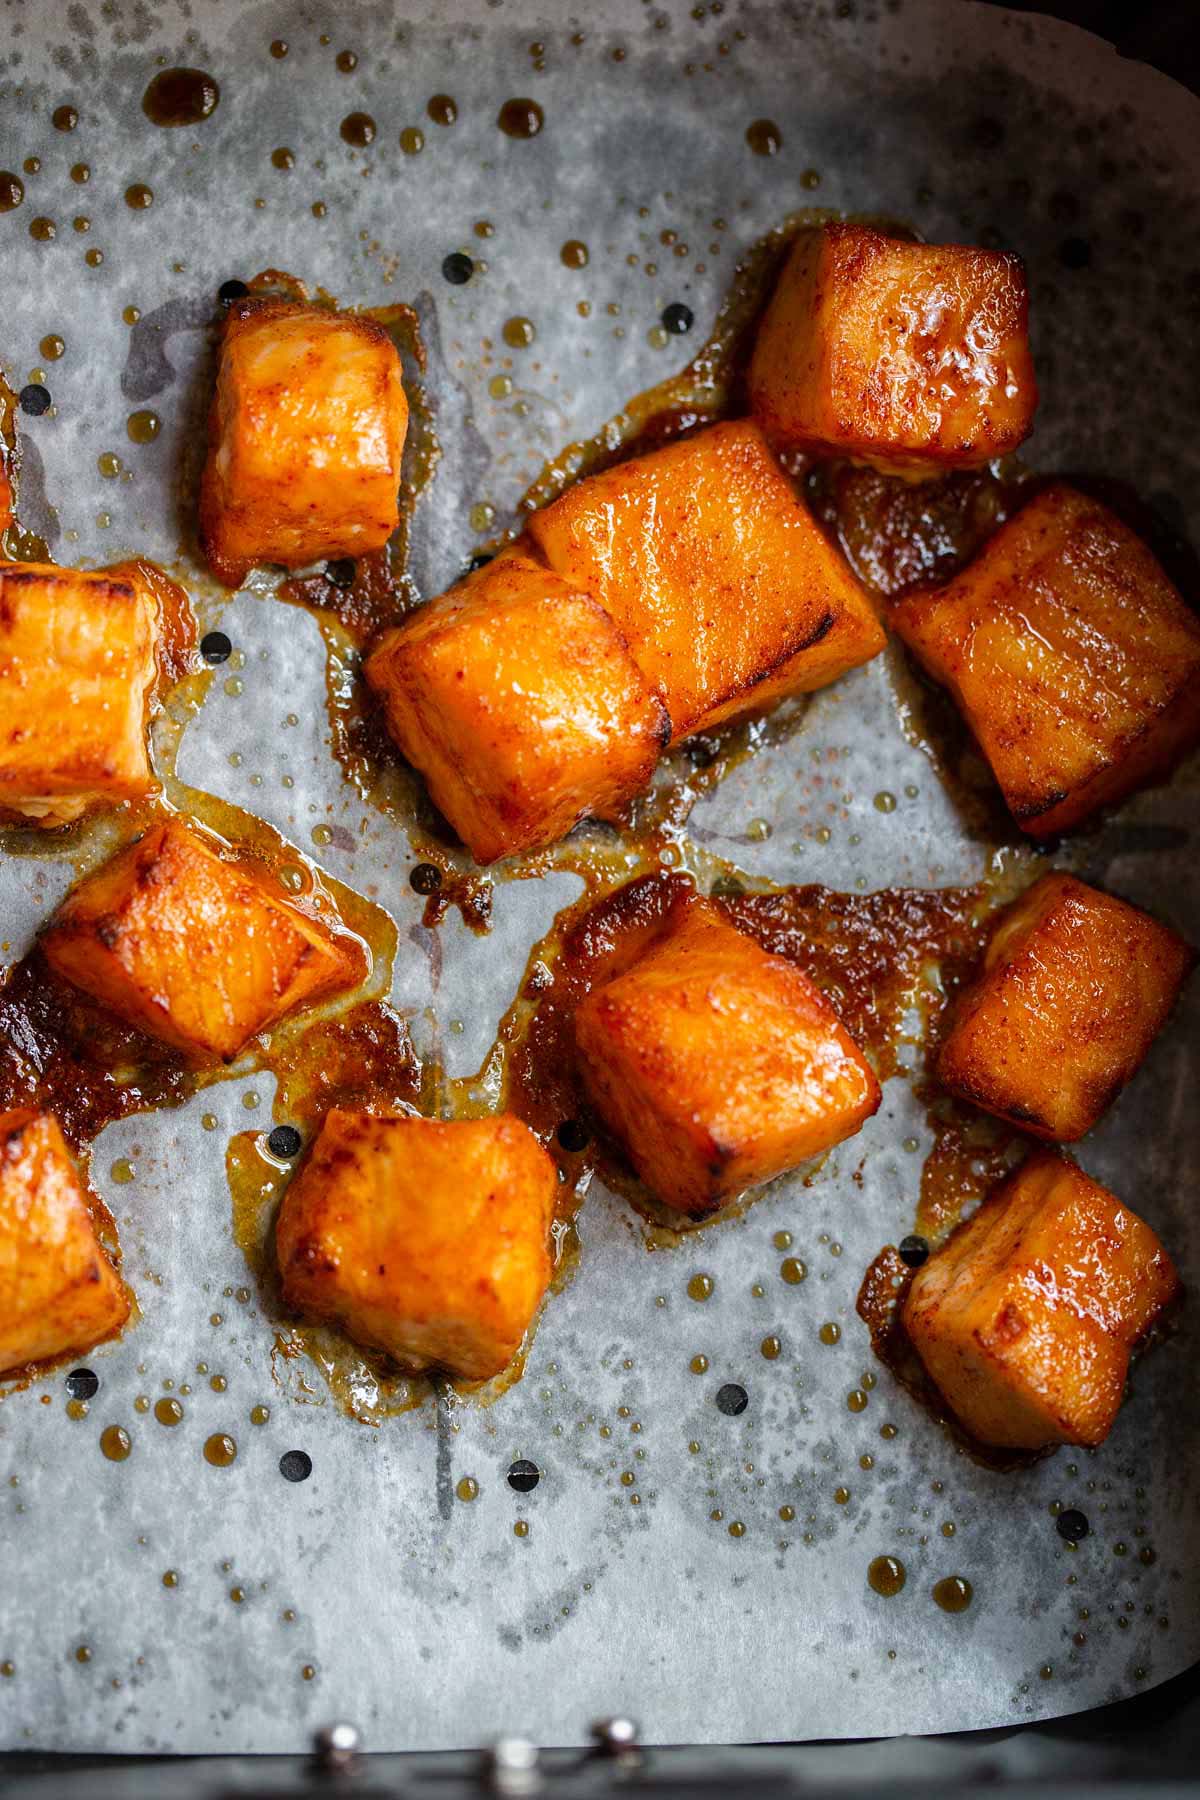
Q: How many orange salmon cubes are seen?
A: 12